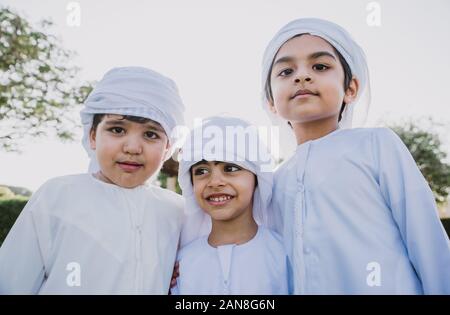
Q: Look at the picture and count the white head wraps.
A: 3